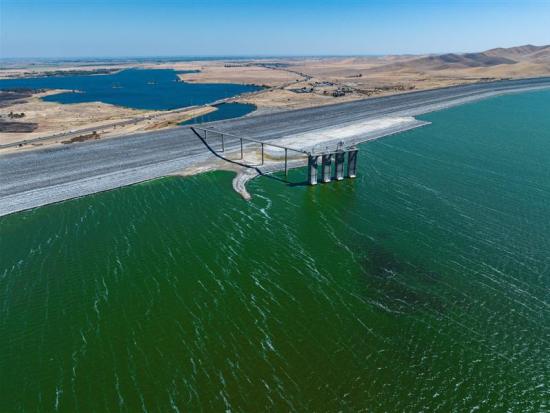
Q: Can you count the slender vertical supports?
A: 5